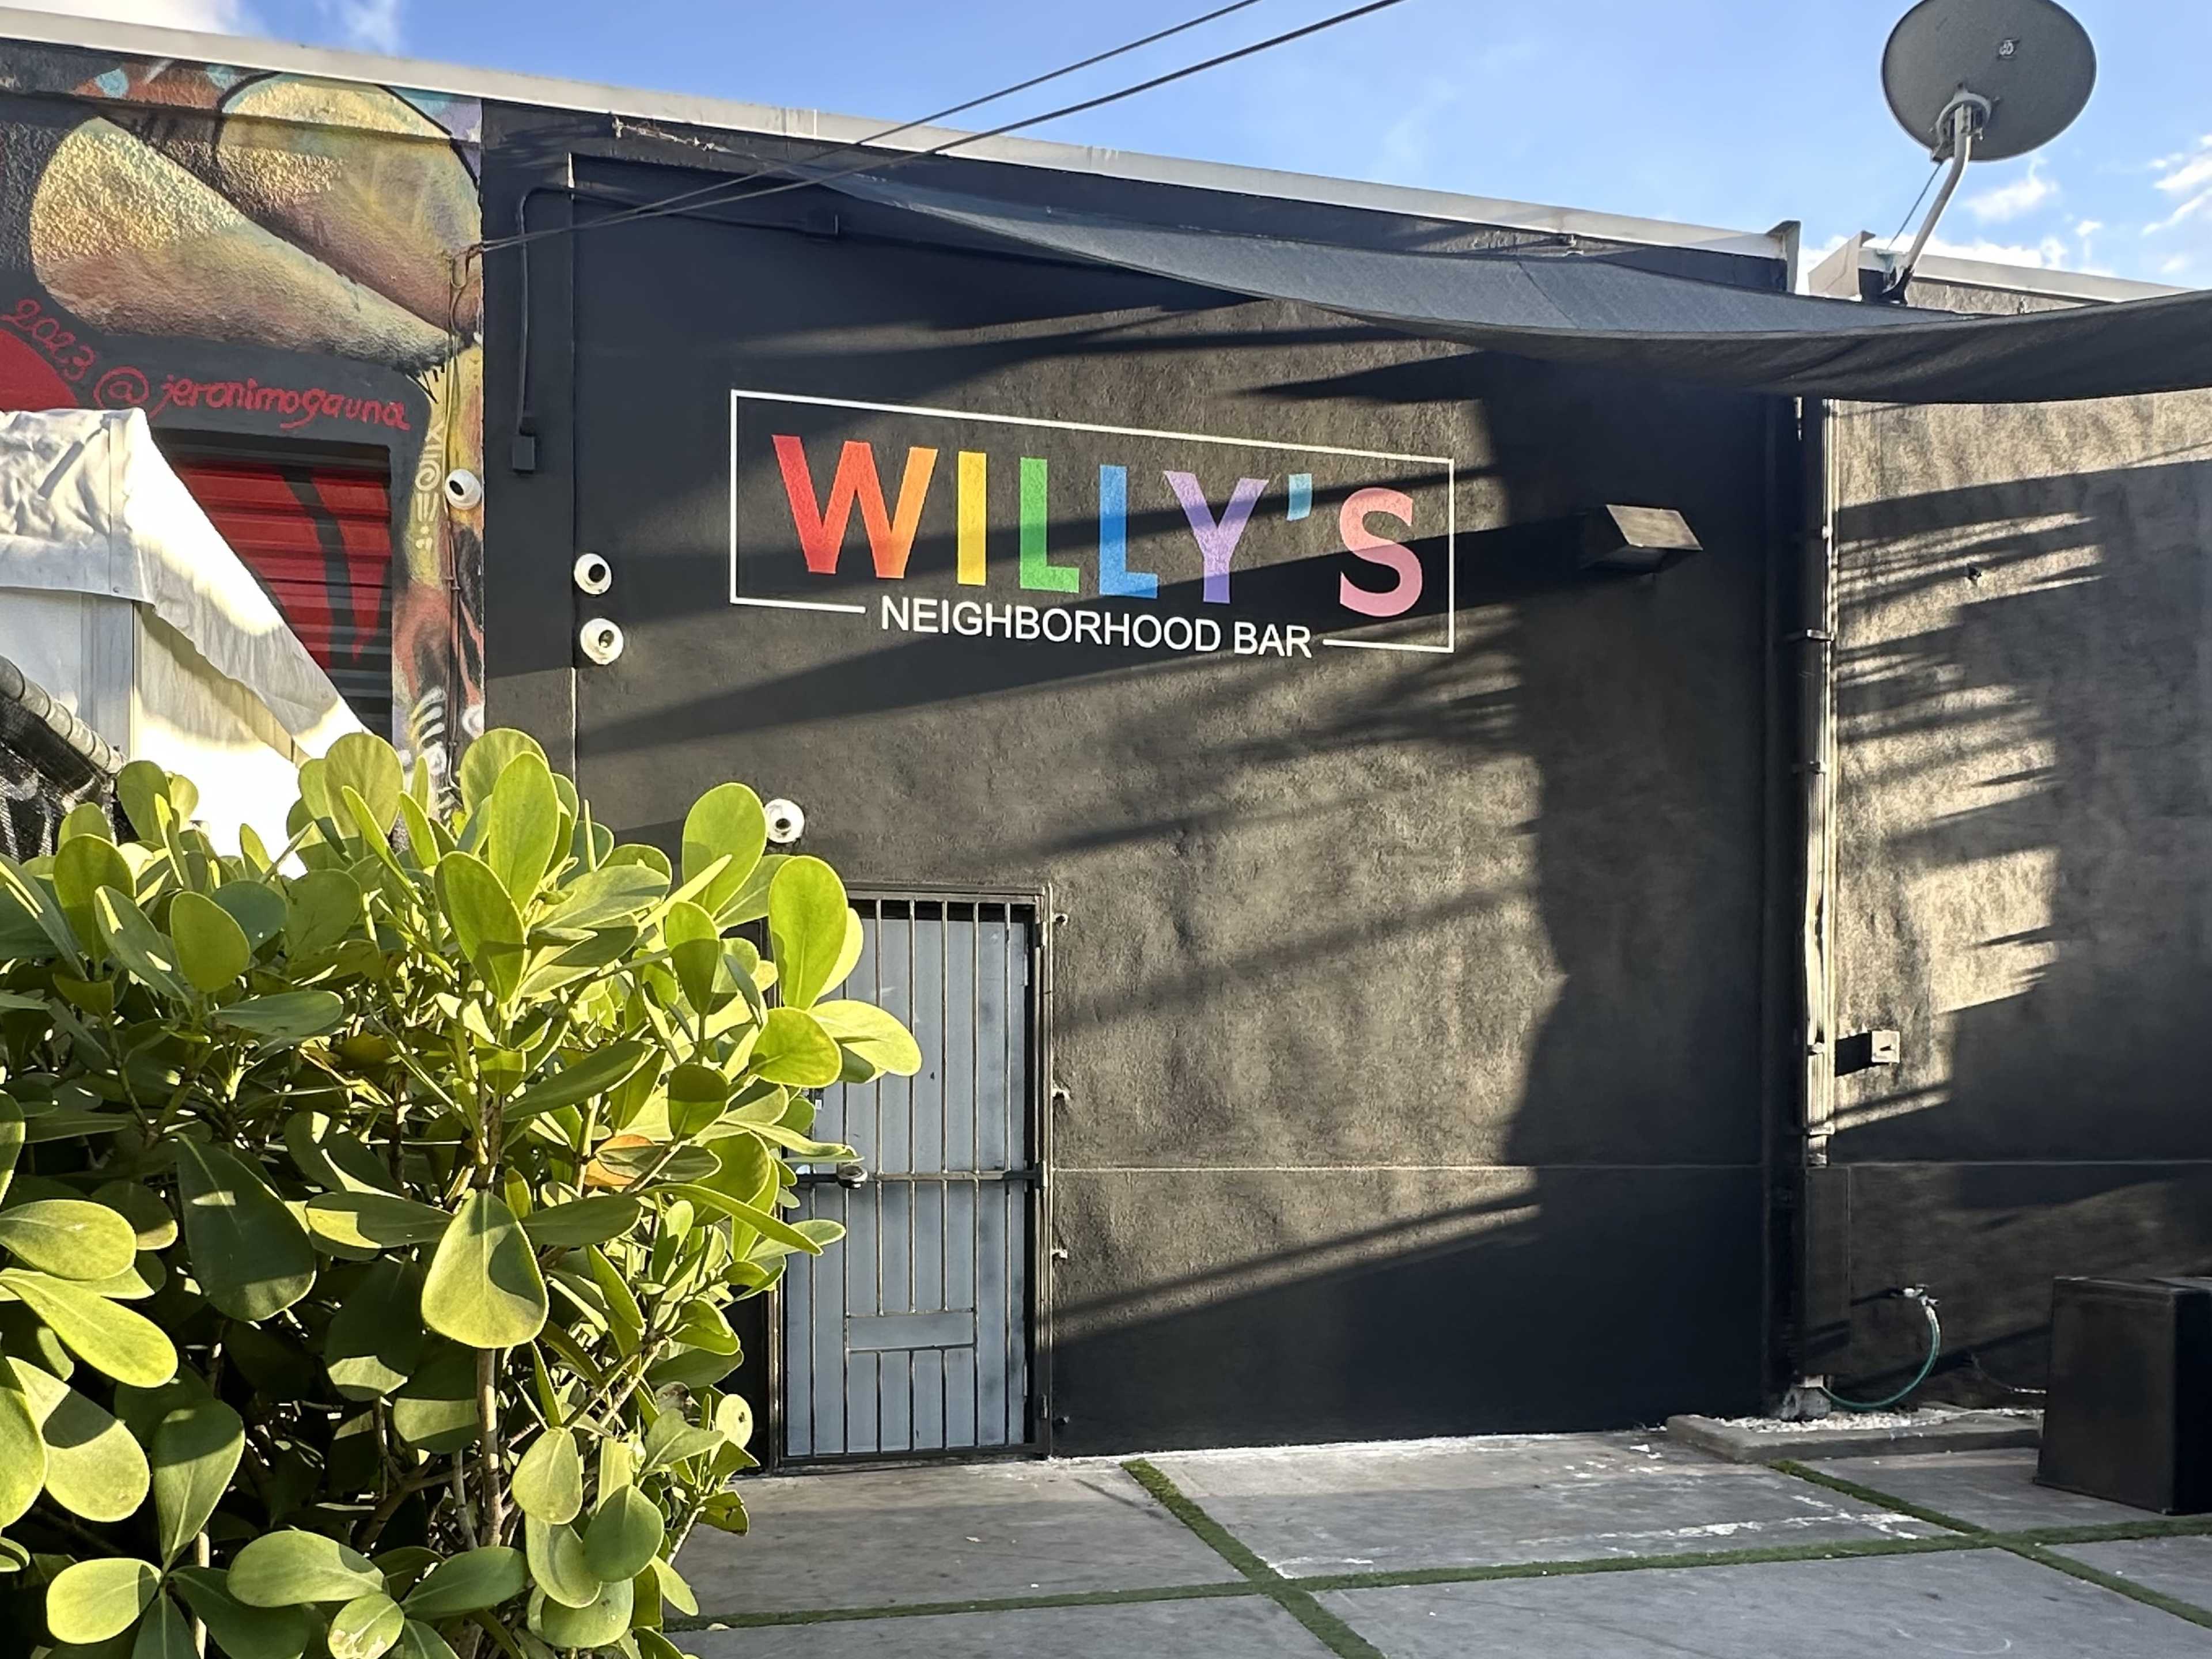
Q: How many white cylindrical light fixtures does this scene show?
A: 4